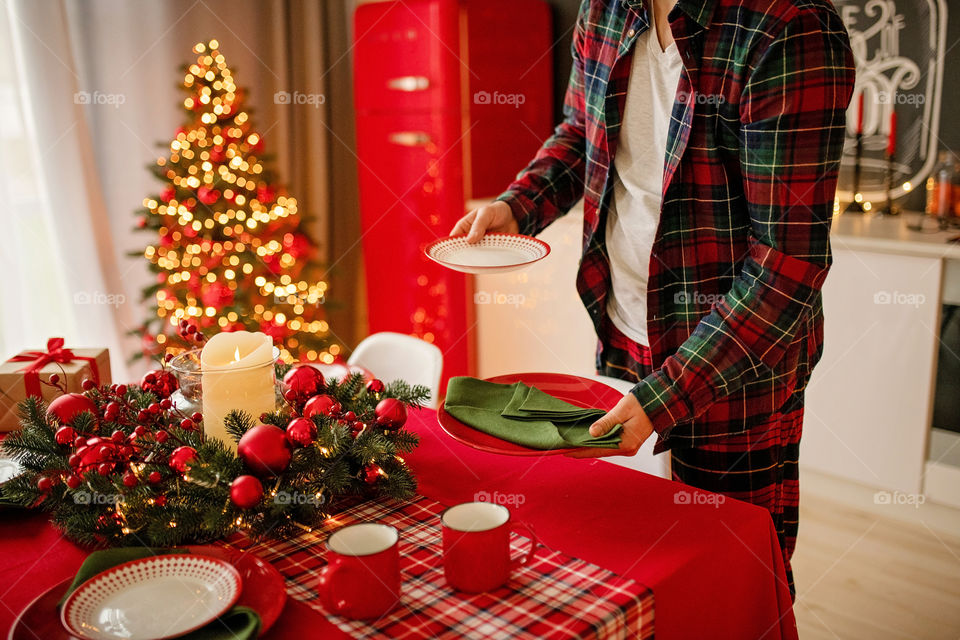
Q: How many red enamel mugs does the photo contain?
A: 2